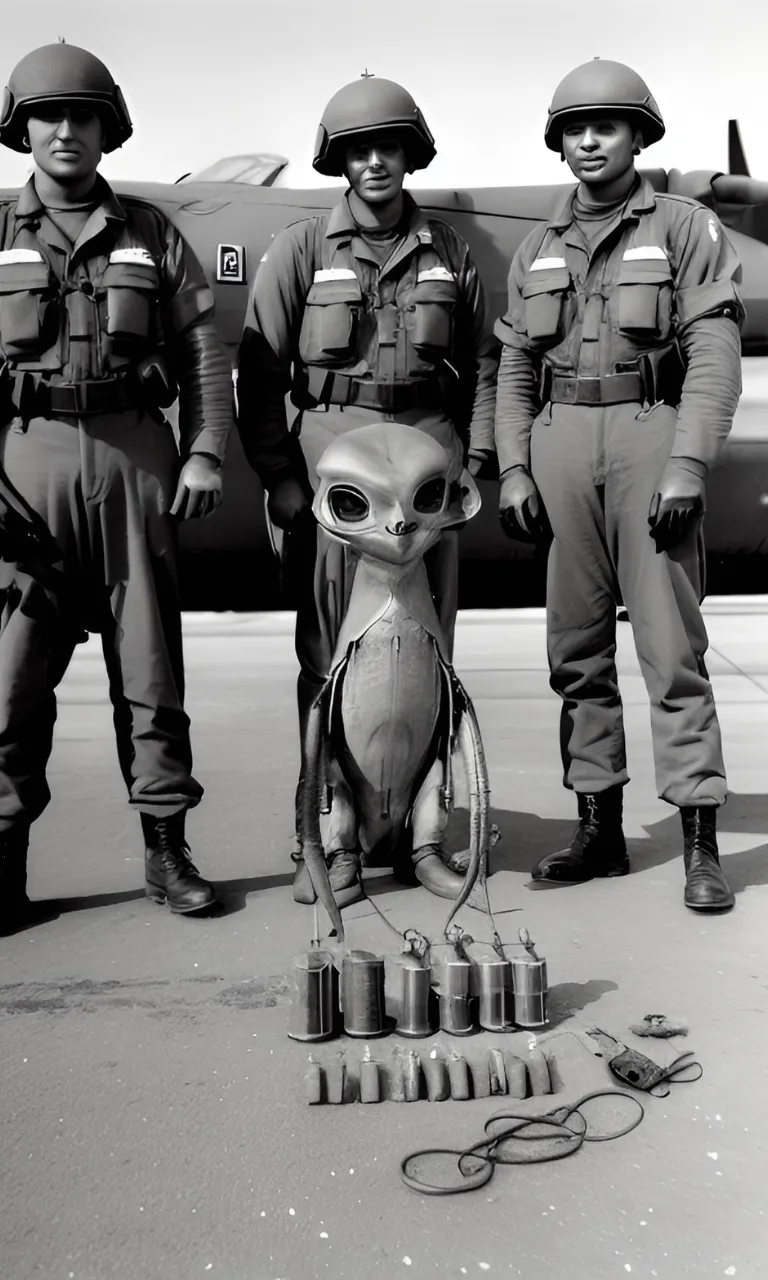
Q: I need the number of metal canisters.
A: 6